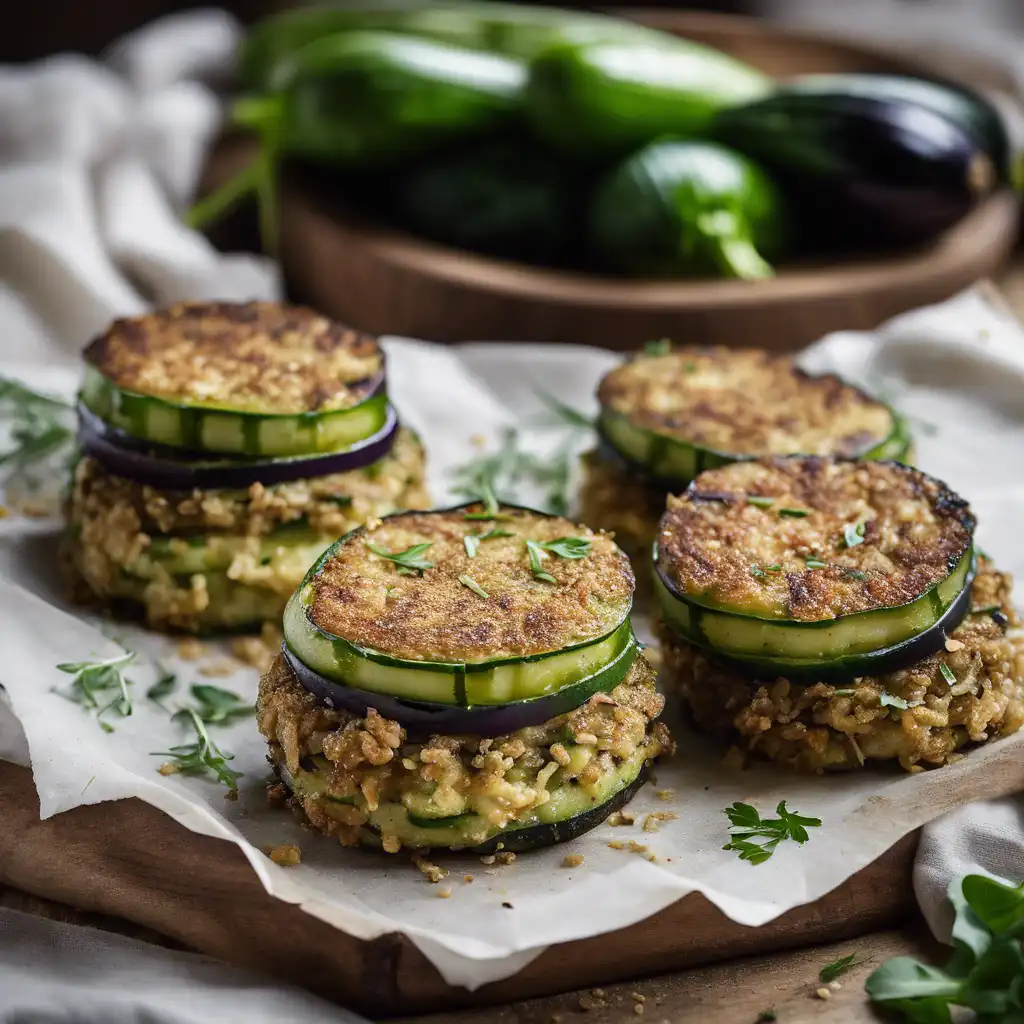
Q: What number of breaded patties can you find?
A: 4